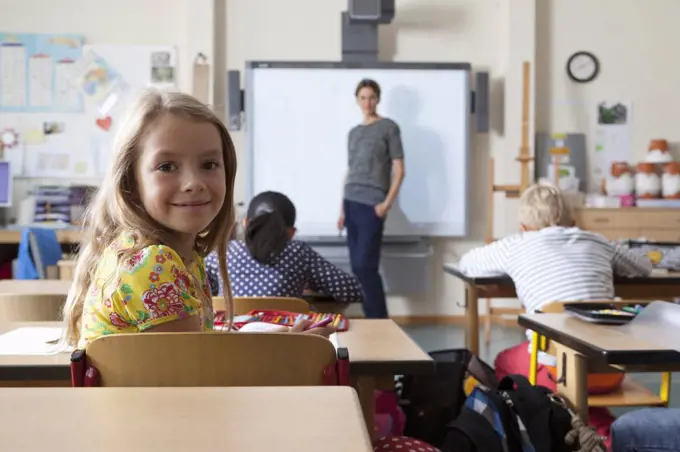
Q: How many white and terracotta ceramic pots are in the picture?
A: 4